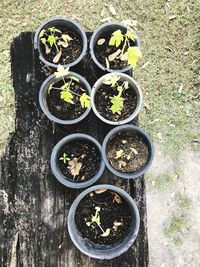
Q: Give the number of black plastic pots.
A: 7